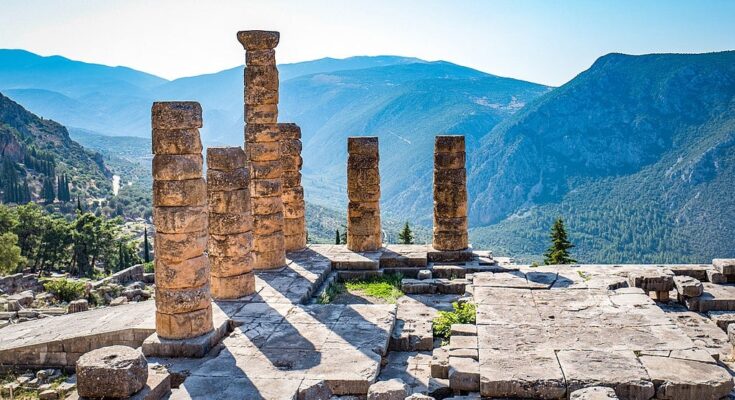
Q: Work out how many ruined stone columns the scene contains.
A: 6